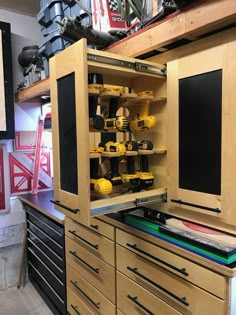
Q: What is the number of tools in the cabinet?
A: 7